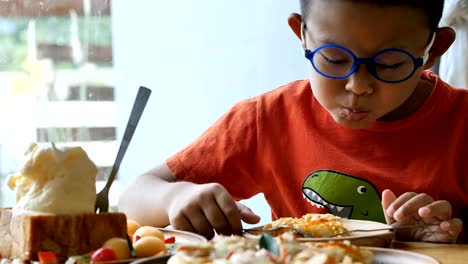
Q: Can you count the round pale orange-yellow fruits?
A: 4